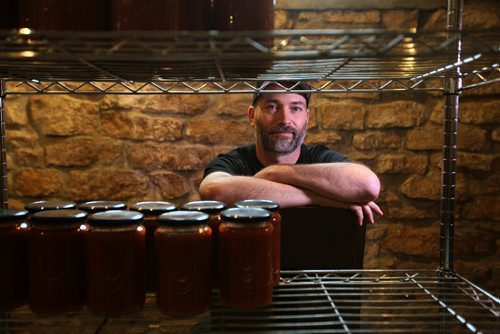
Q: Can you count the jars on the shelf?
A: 10